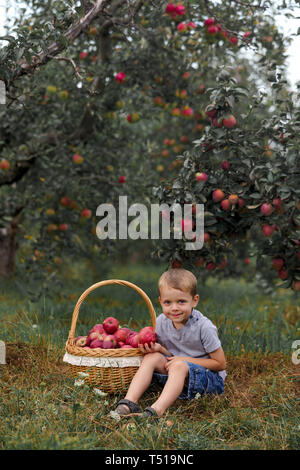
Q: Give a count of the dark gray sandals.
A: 2